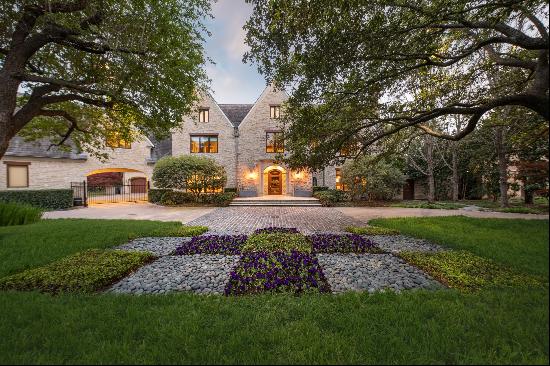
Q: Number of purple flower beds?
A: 4